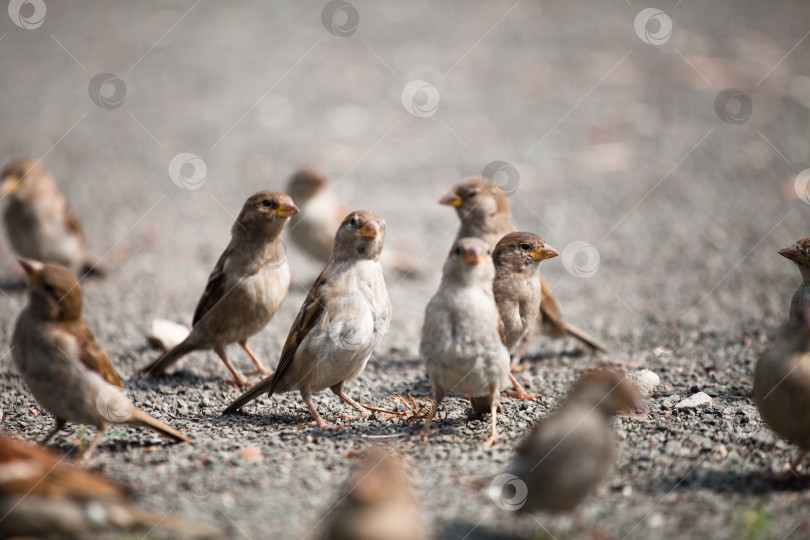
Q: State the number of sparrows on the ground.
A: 13